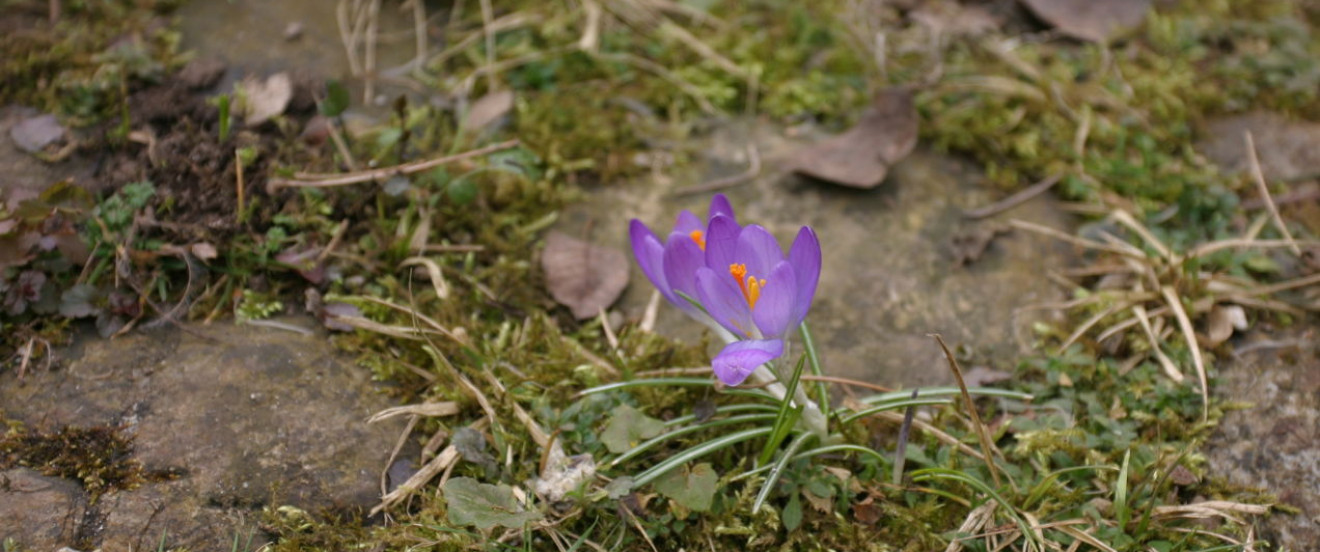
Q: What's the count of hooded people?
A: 0